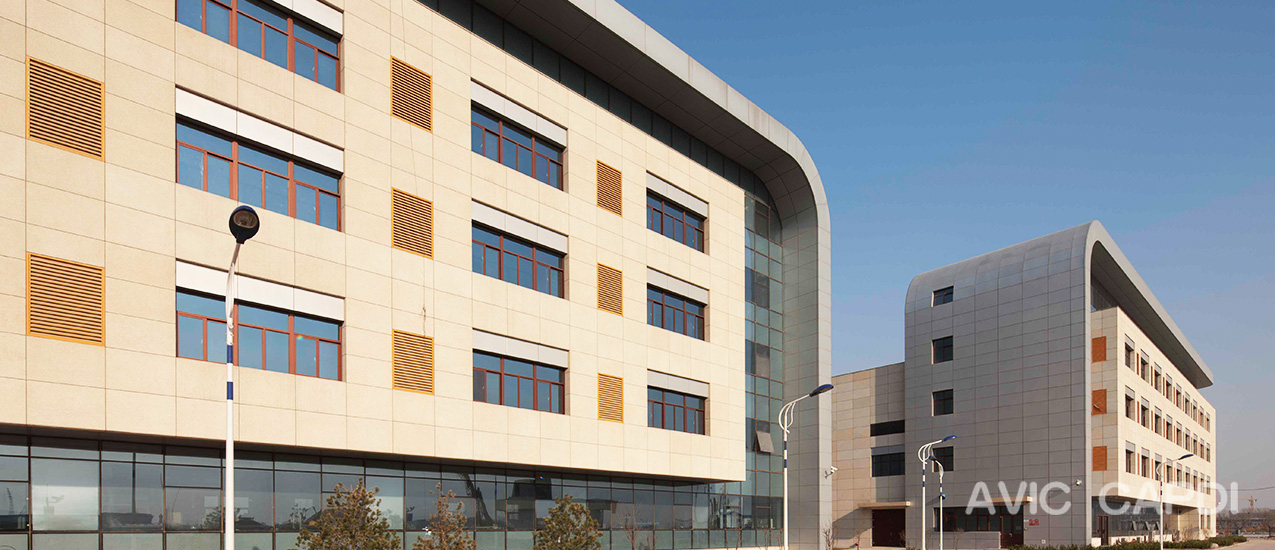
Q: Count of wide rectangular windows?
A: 9